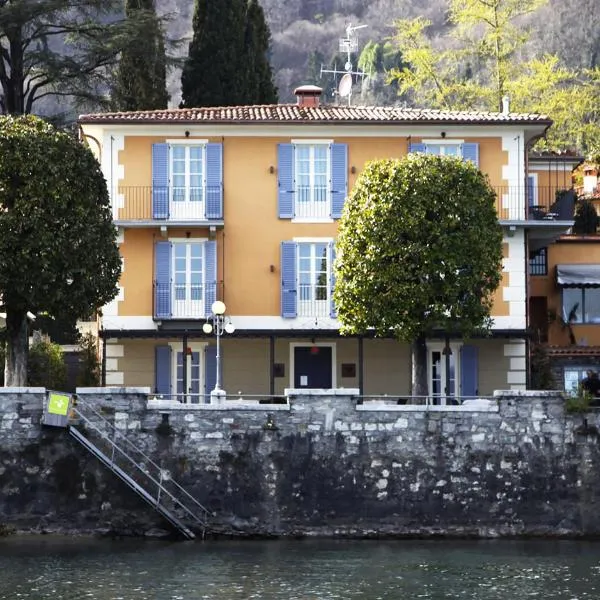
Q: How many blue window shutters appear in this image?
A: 13